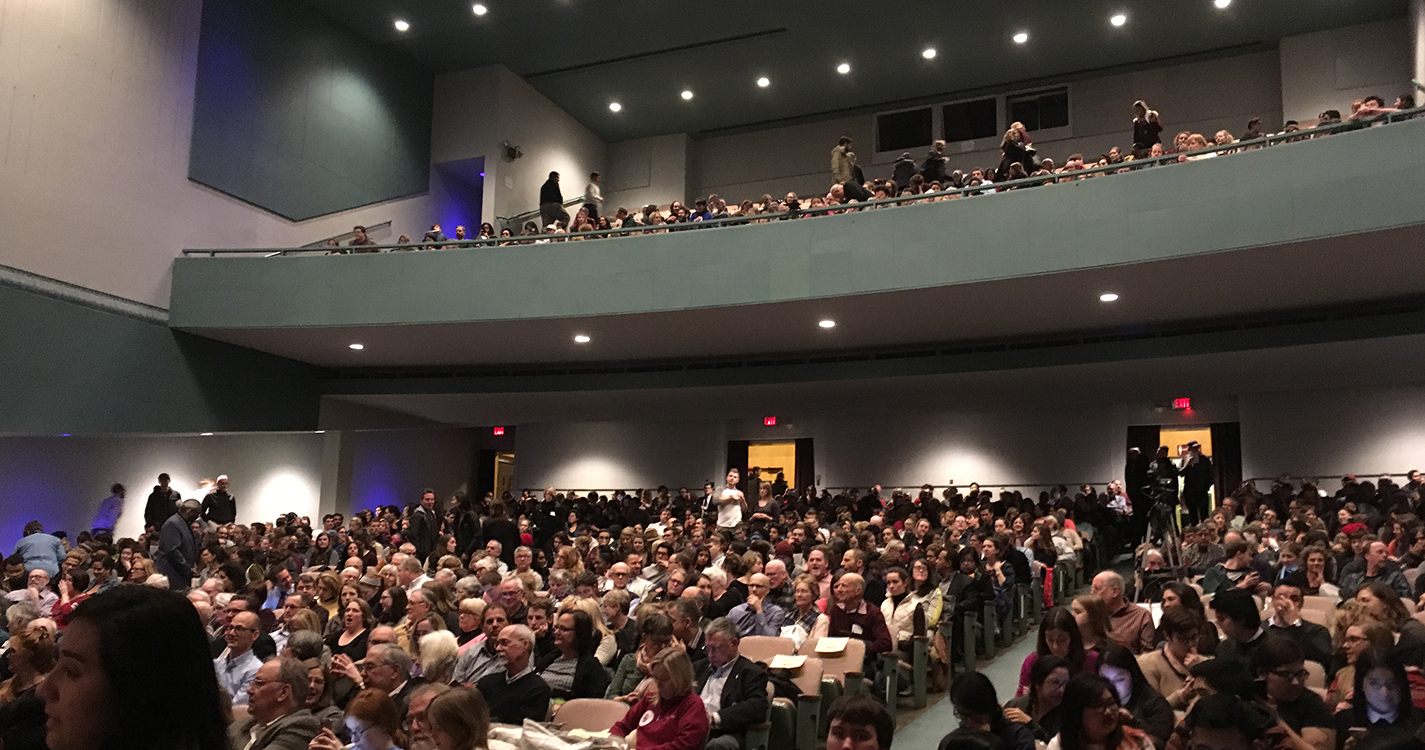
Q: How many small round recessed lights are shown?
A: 14